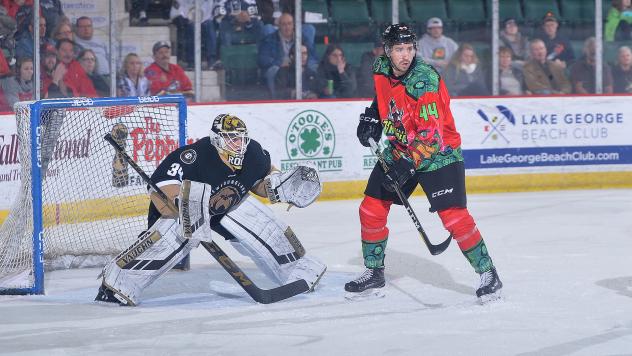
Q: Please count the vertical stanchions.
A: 7